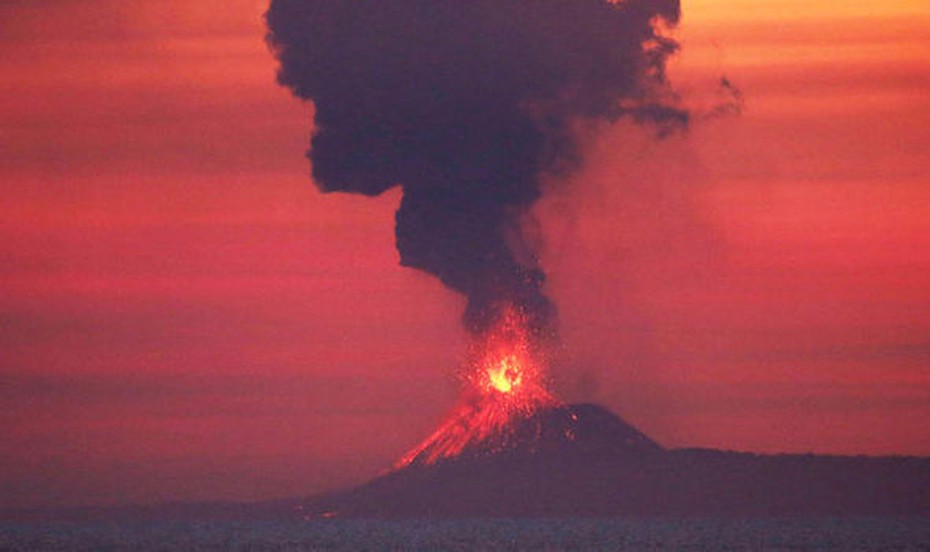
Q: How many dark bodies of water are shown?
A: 1